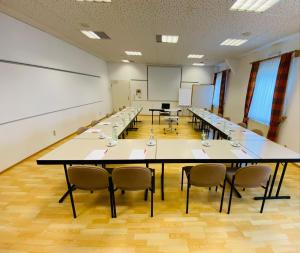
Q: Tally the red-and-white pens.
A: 4